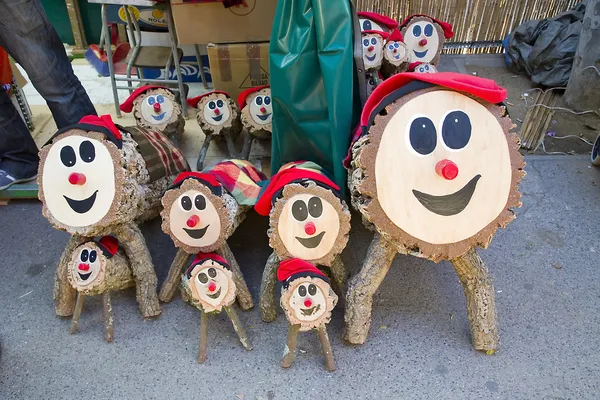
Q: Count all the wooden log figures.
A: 15